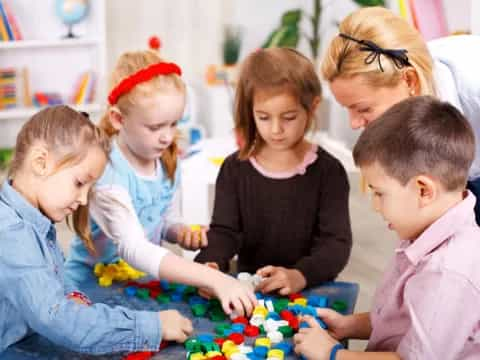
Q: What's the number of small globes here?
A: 1